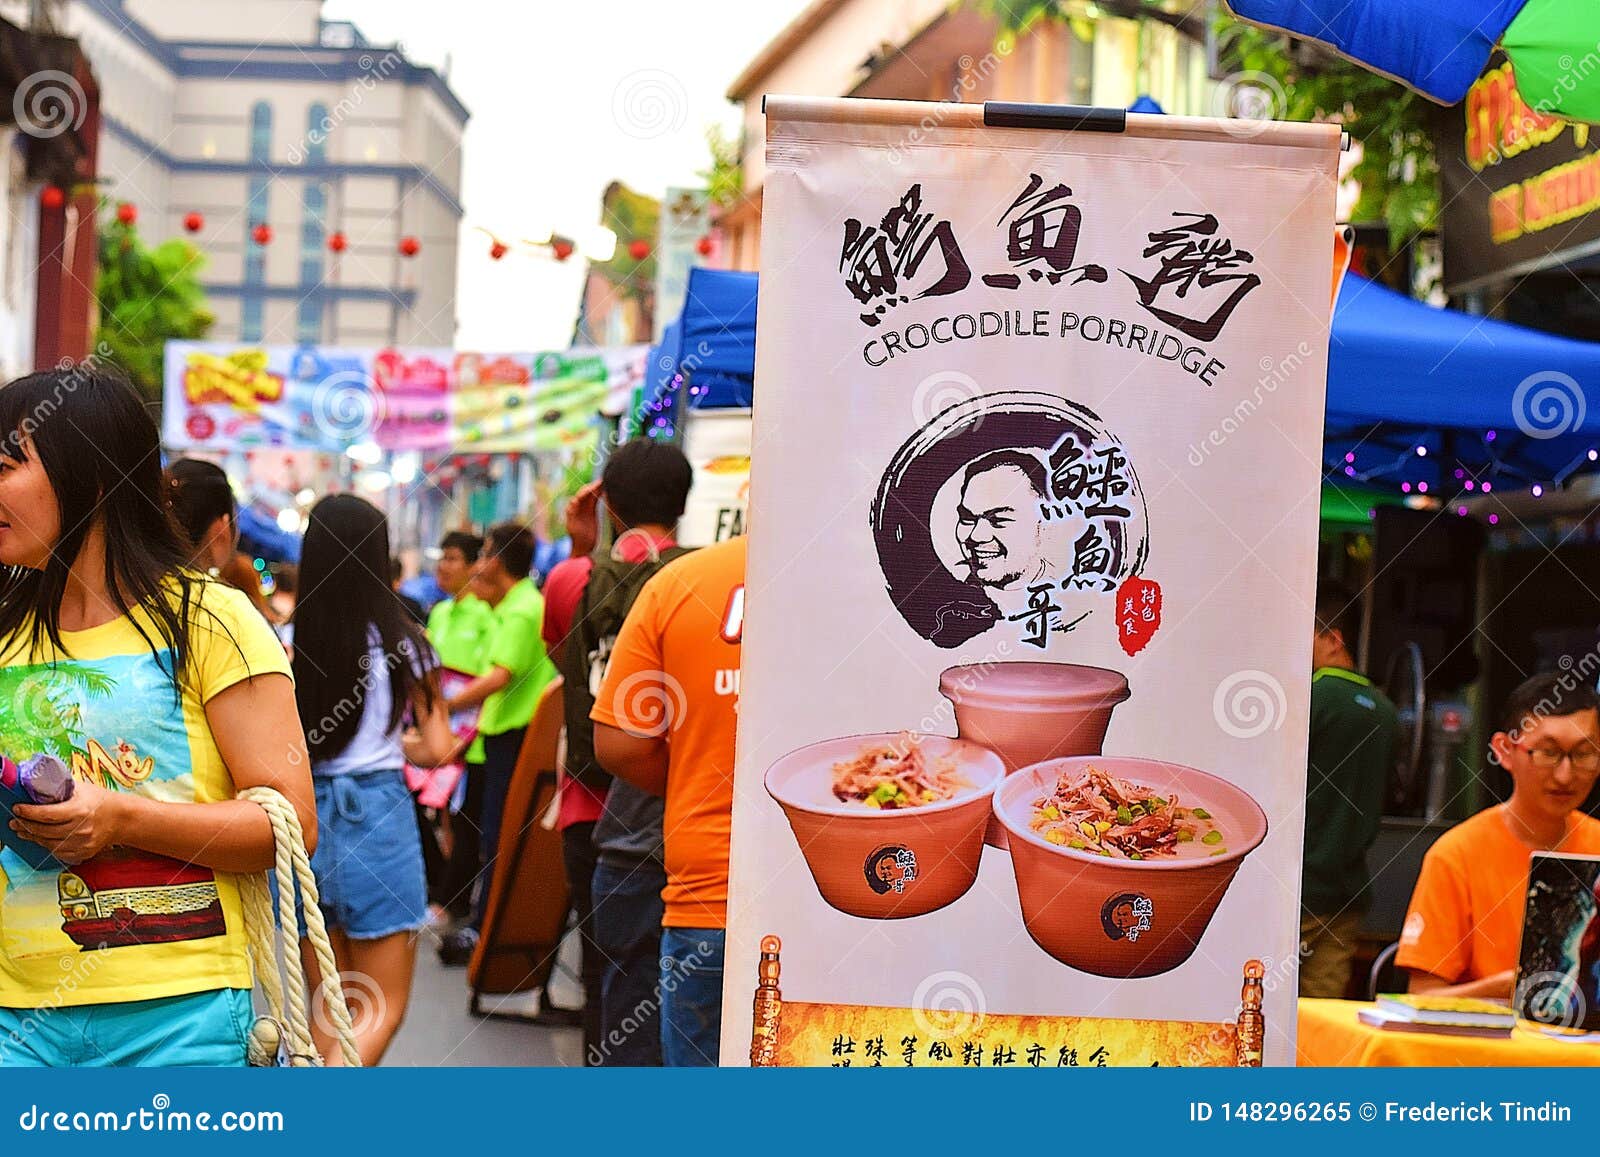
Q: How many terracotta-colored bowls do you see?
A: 3